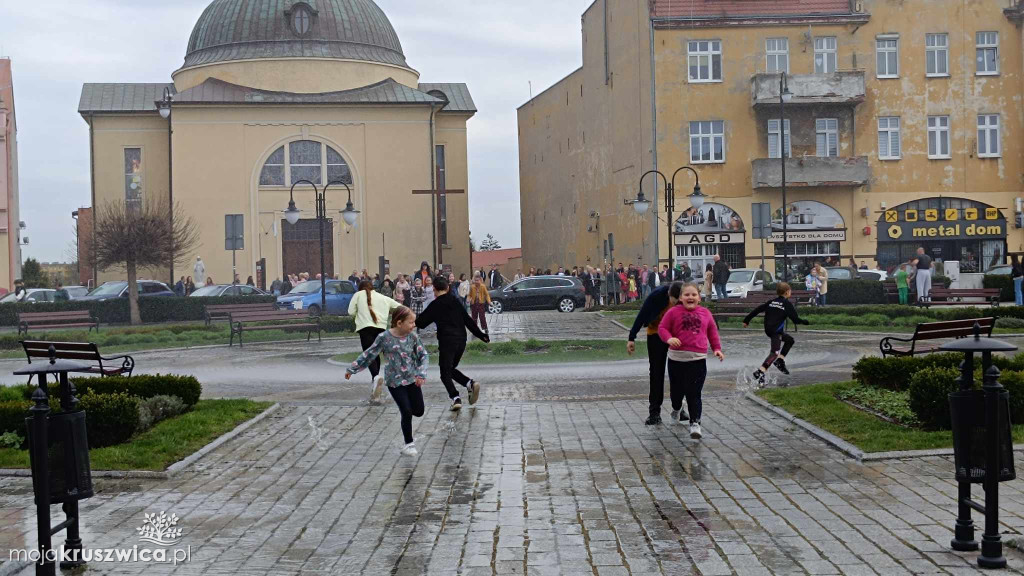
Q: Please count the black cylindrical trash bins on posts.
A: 2